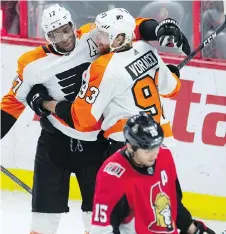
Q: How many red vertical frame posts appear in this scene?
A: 2